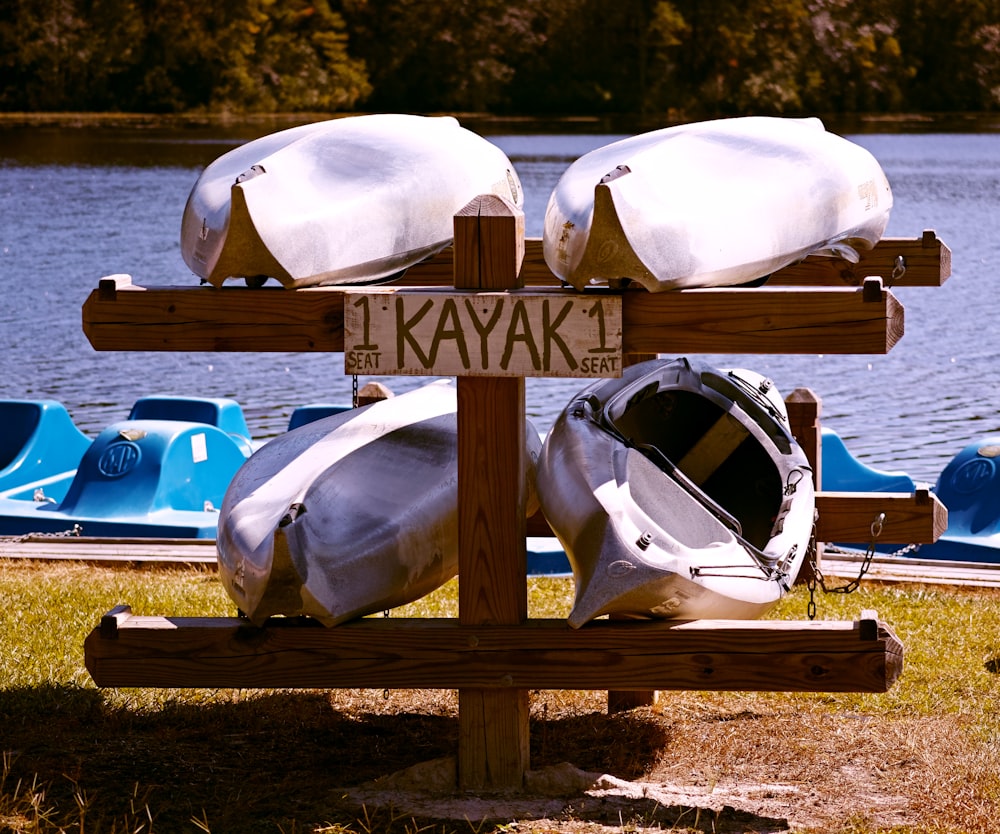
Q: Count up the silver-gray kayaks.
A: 4